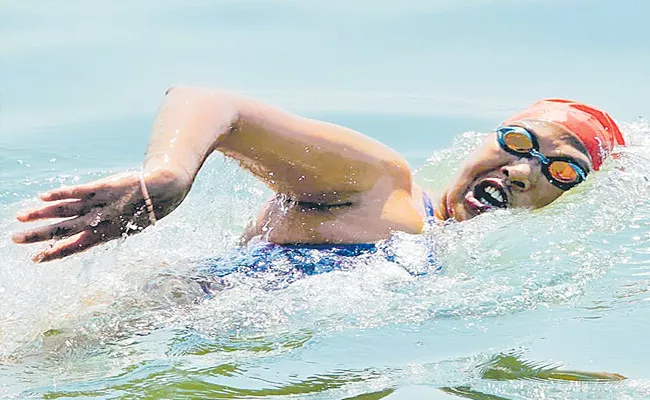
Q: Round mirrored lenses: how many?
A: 2